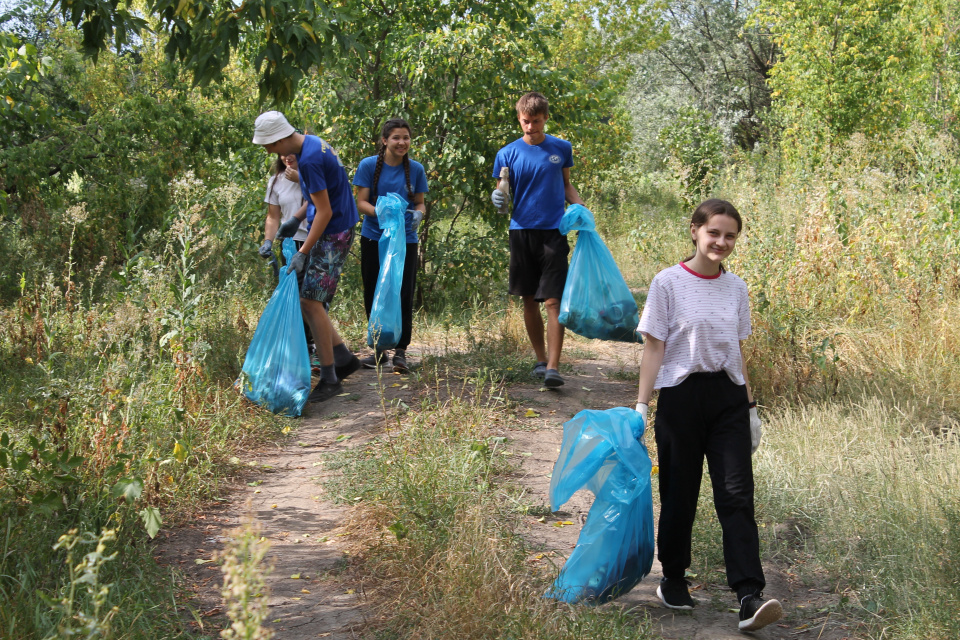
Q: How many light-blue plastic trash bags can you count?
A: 4